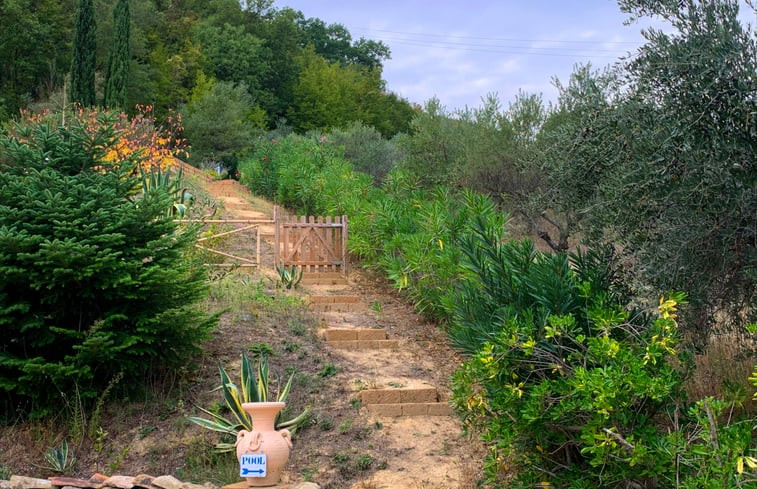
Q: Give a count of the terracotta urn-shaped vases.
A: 1